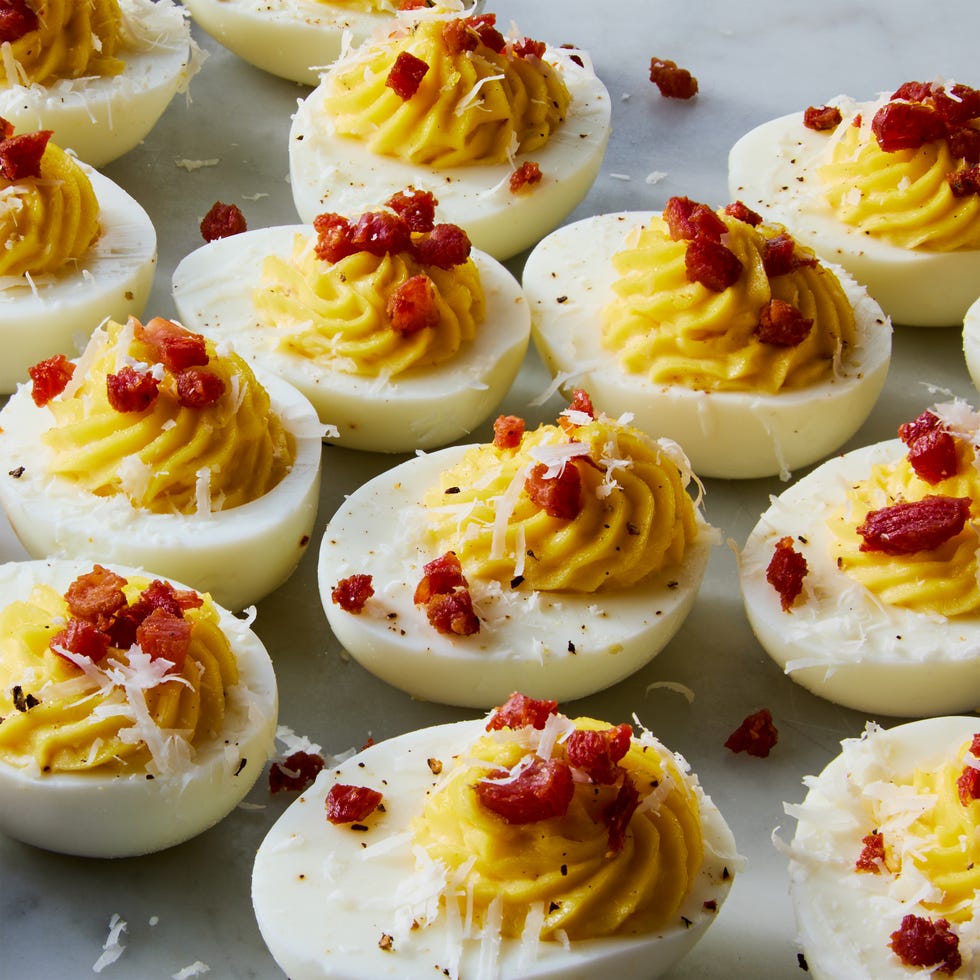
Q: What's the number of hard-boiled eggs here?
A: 14